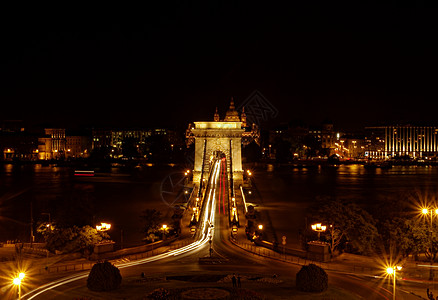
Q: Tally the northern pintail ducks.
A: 0